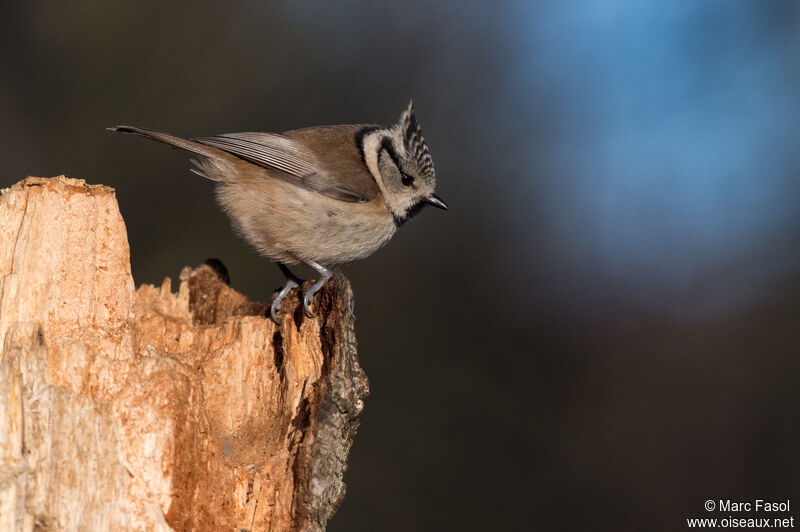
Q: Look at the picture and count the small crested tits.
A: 1